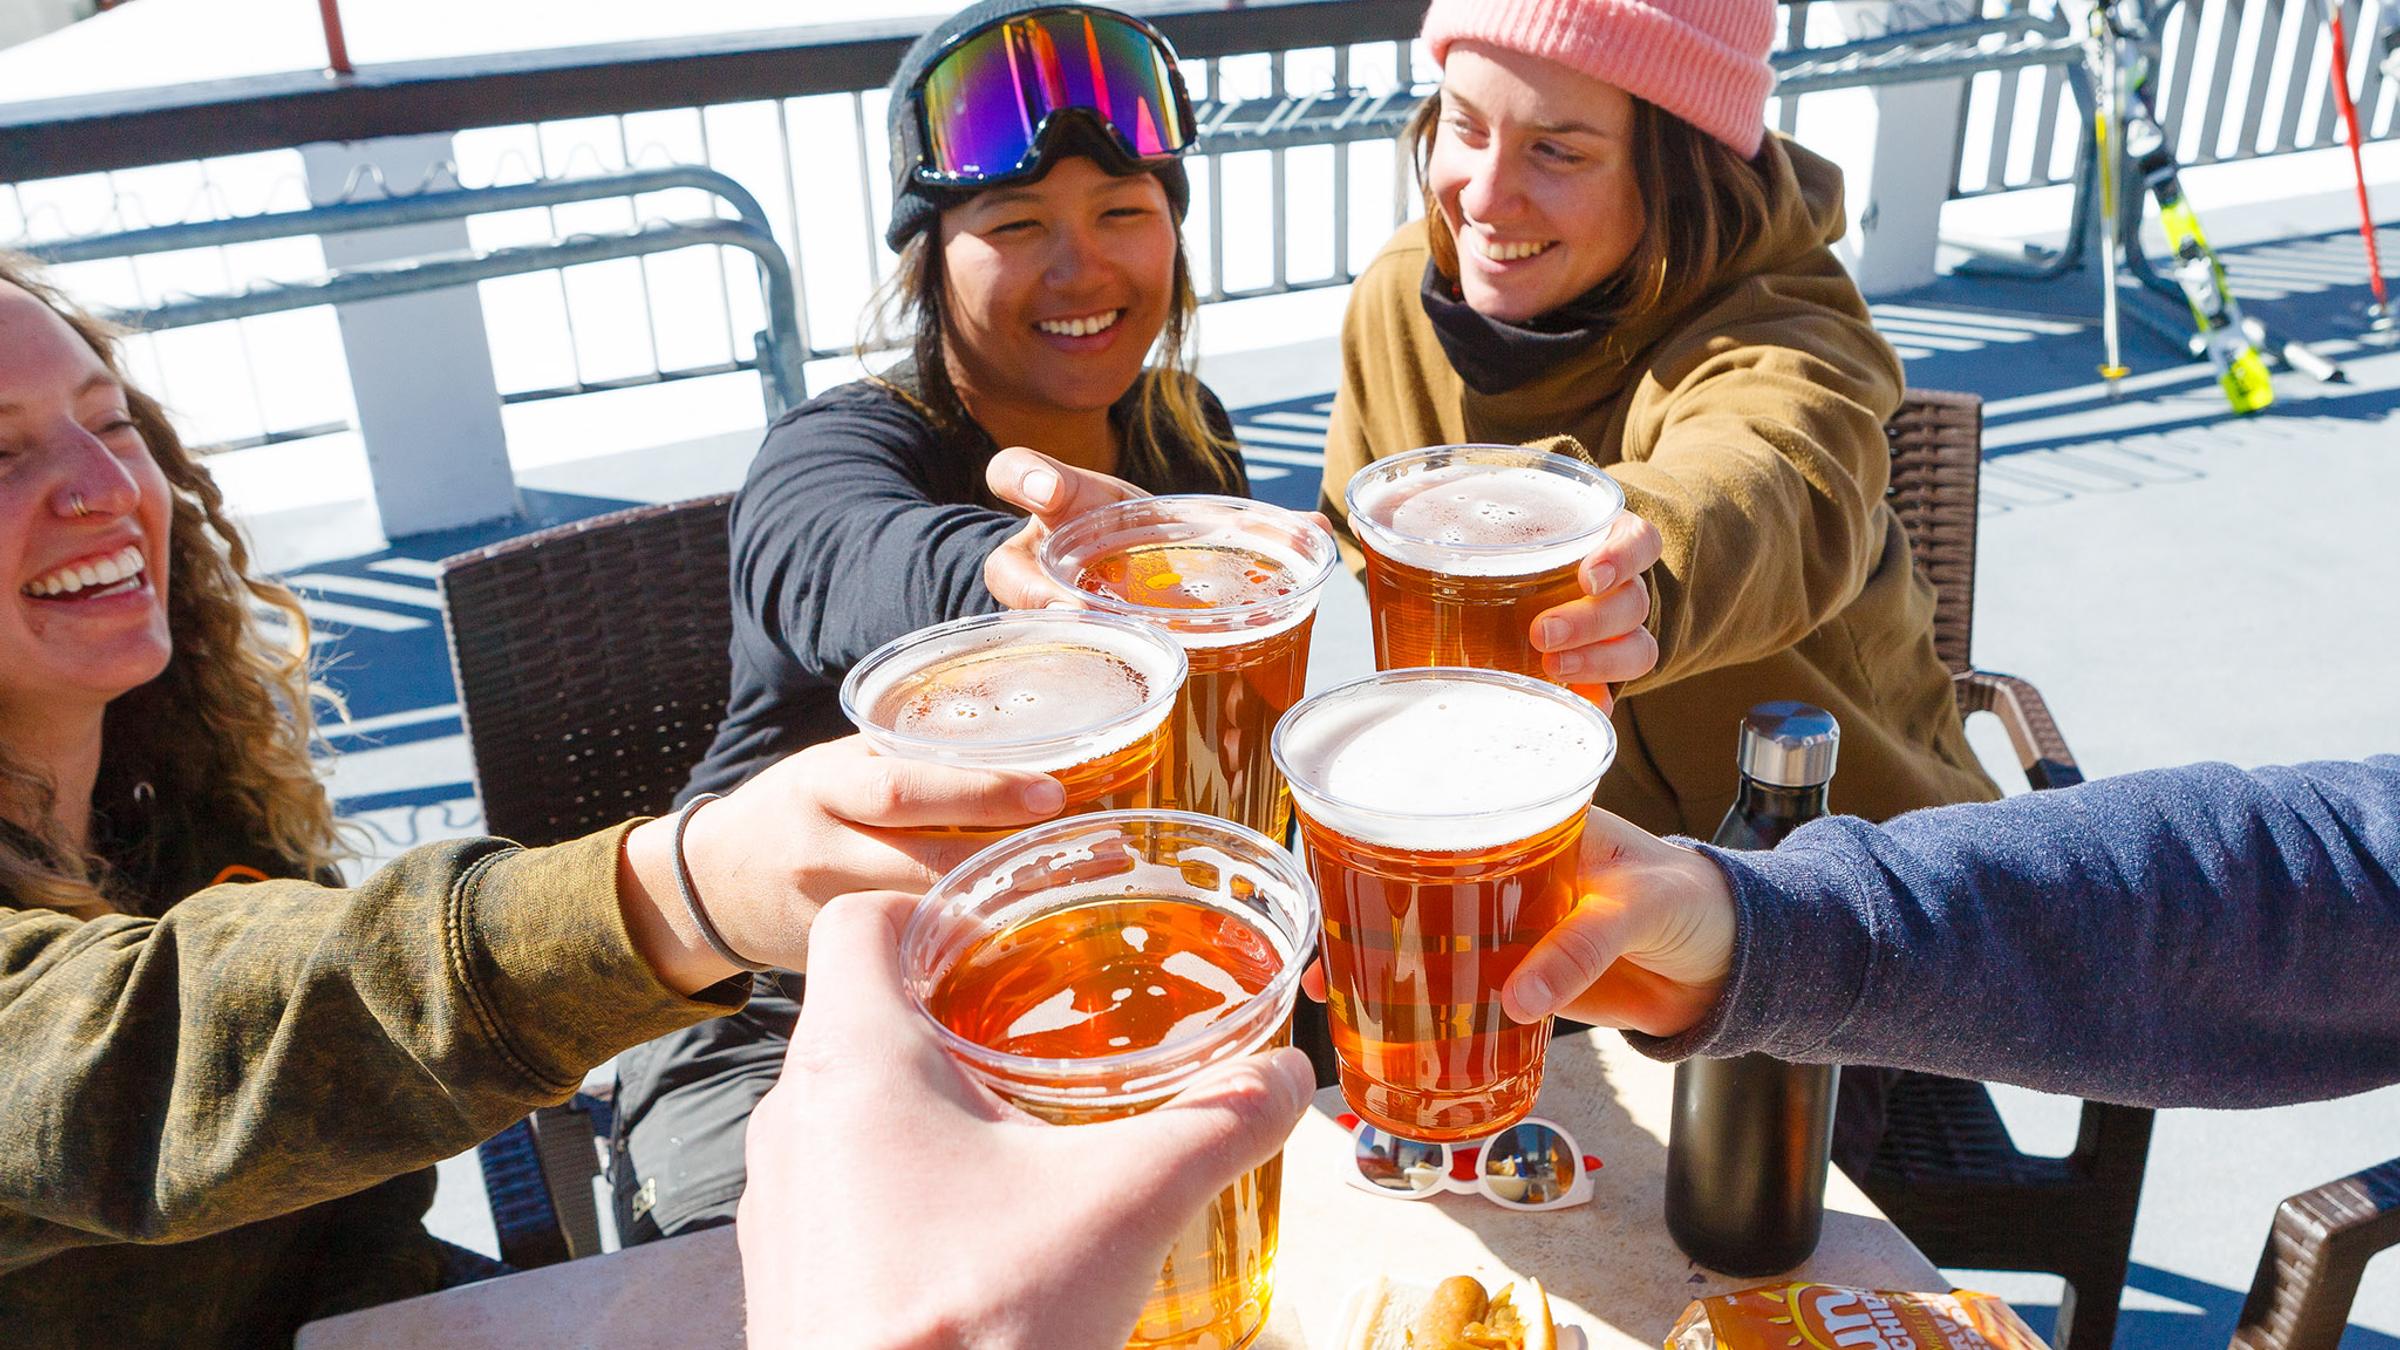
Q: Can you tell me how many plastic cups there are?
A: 5